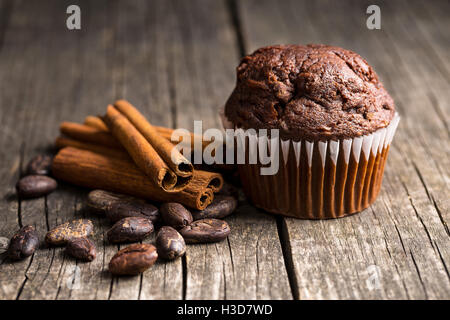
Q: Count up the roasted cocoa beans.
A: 13